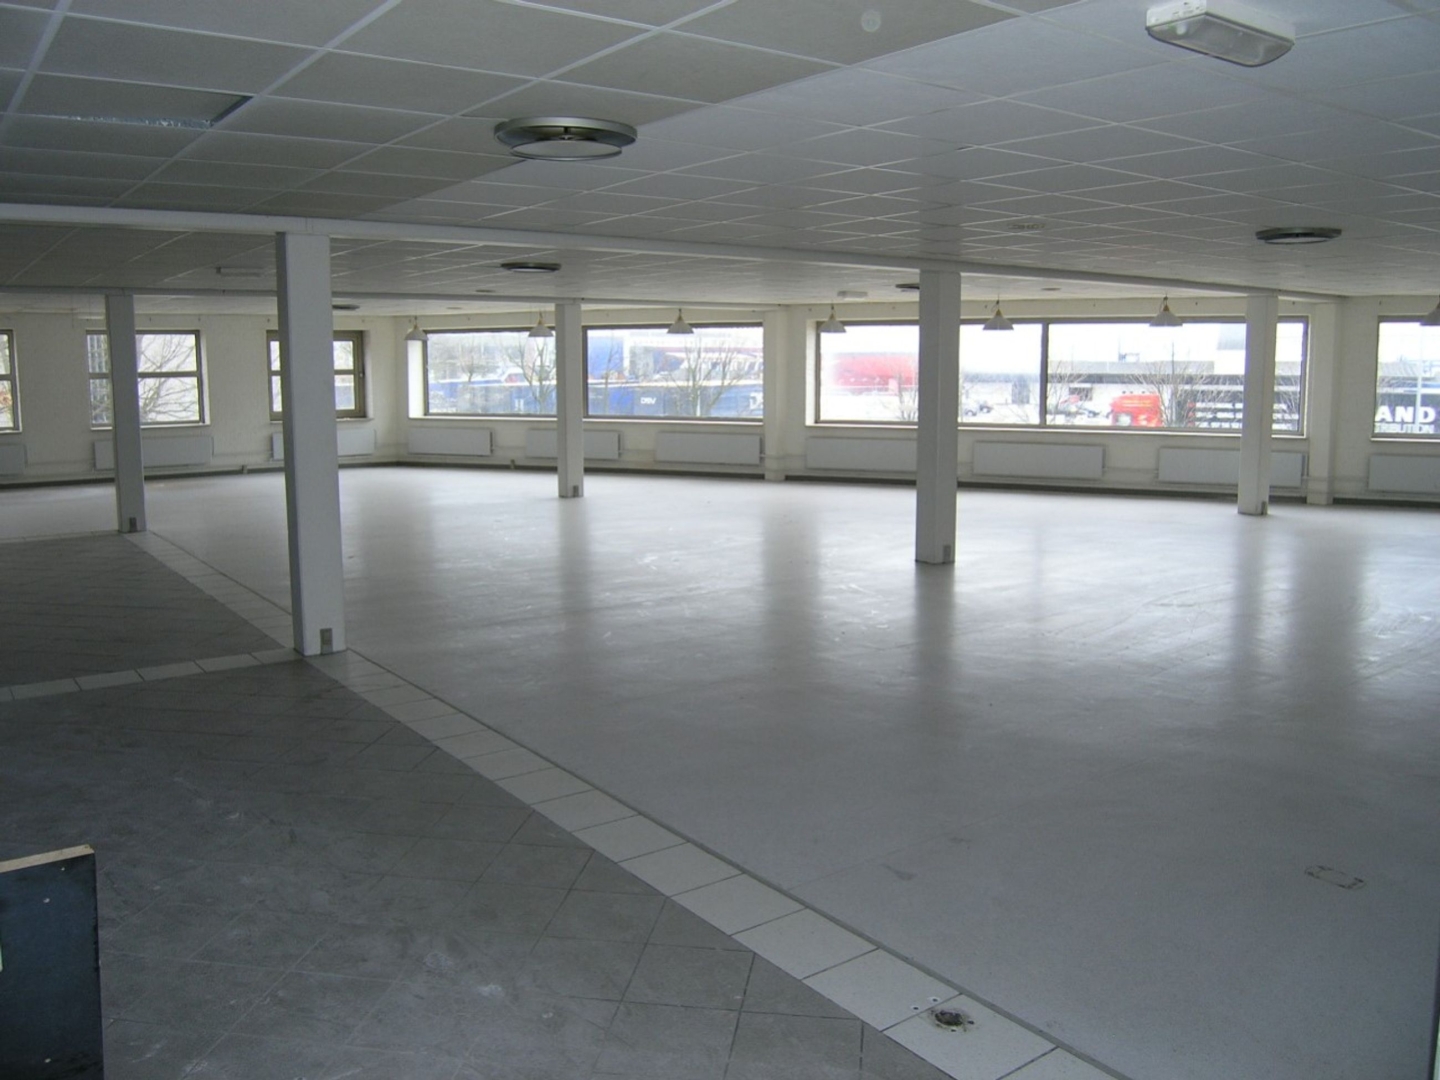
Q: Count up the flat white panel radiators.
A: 10